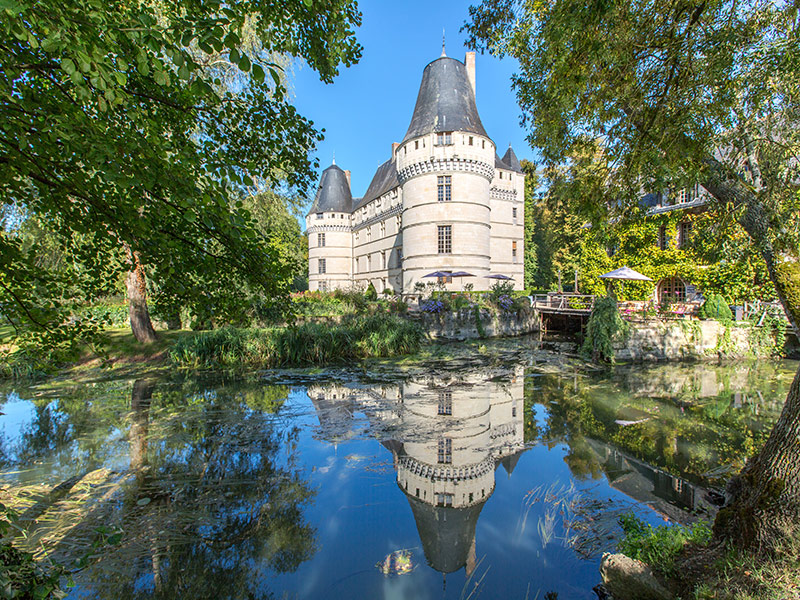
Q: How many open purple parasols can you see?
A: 3